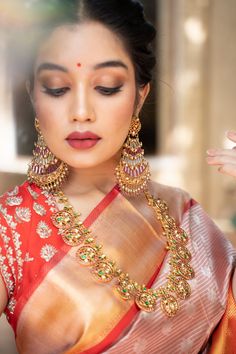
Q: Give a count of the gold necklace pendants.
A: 13